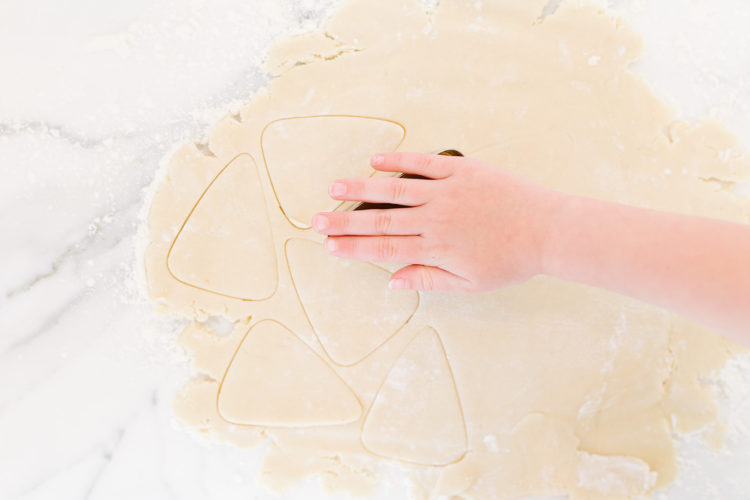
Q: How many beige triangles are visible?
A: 5